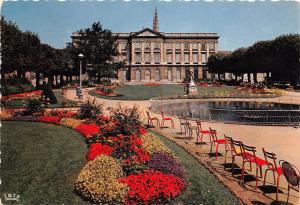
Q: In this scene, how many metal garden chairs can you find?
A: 11